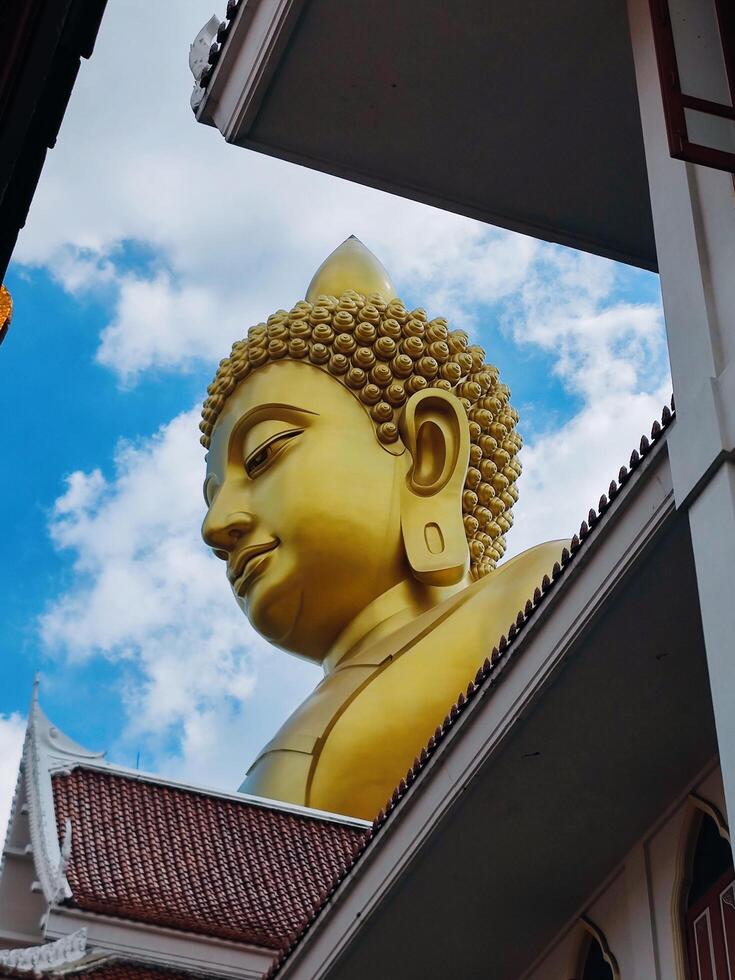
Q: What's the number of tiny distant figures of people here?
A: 0